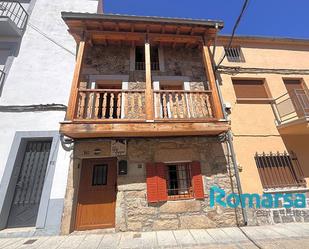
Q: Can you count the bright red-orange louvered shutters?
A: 2